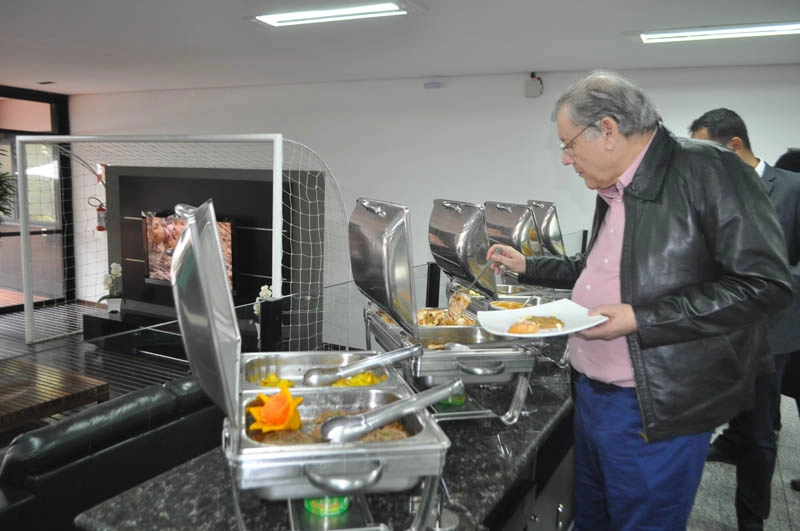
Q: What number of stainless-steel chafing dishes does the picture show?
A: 5